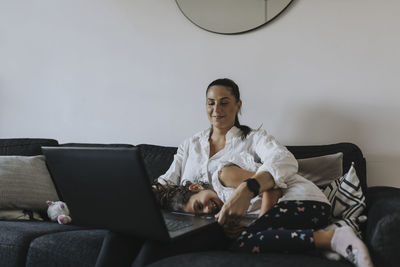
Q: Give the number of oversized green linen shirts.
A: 0